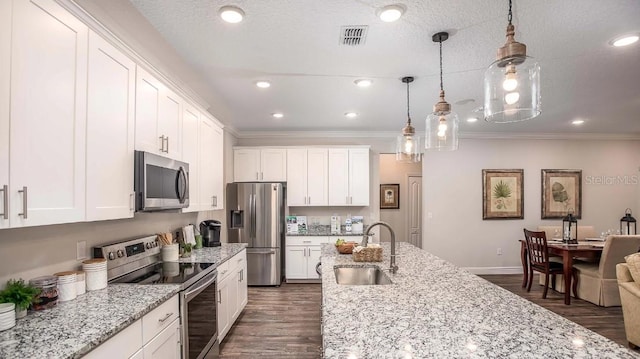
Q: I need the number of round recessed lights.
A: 9